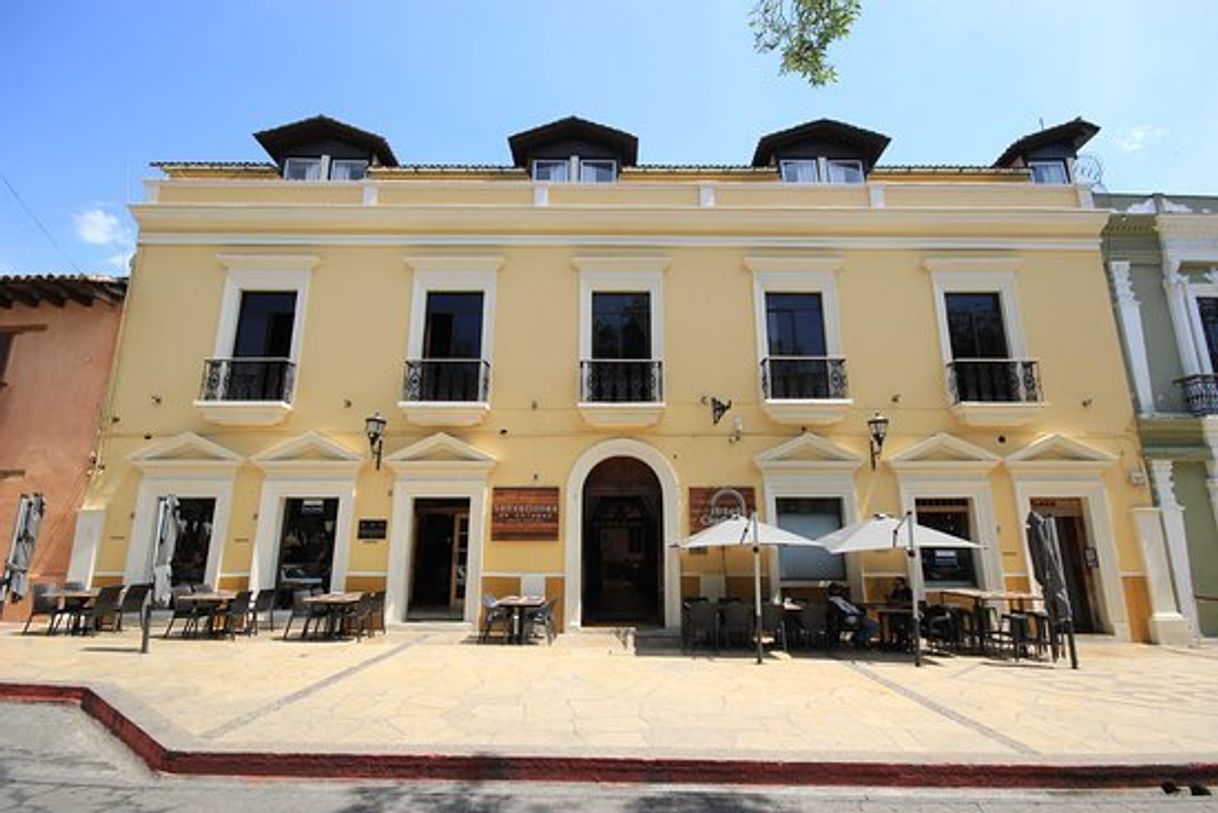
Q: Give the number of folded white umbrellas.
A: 2